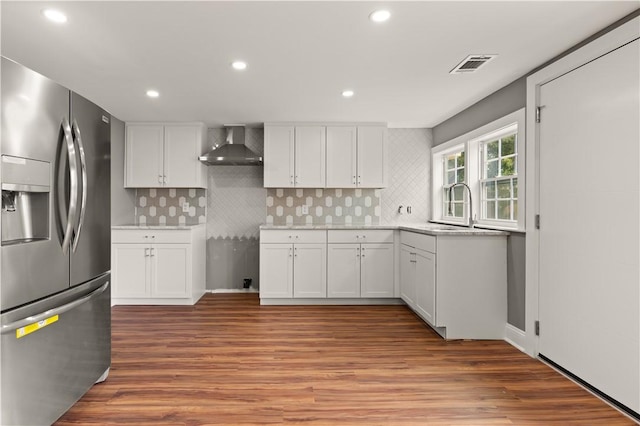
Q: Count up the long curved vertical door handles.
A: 2